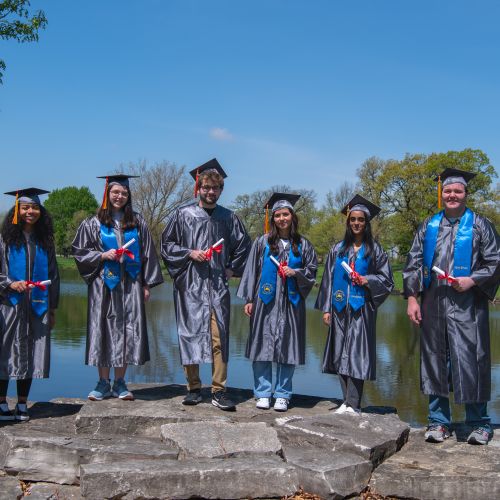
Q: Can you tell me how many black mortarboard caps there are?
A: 6